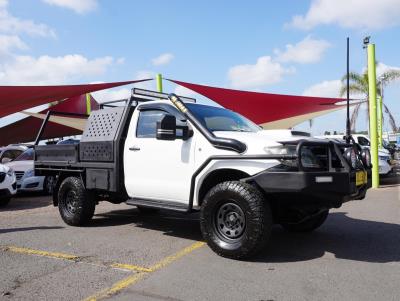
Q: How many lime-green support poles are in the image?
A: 4